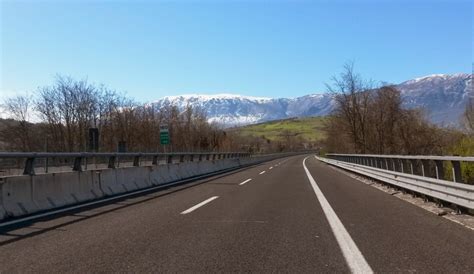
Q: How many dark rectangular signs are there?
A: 2